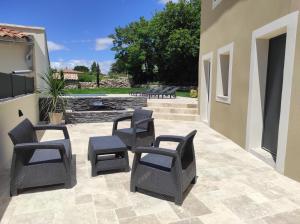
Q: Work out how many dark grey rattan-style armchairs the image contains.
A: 3